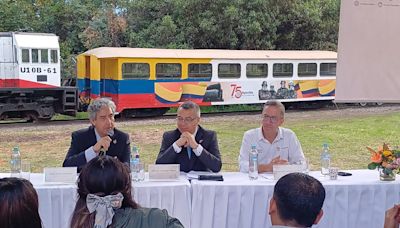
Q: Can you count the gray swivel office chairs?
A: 0